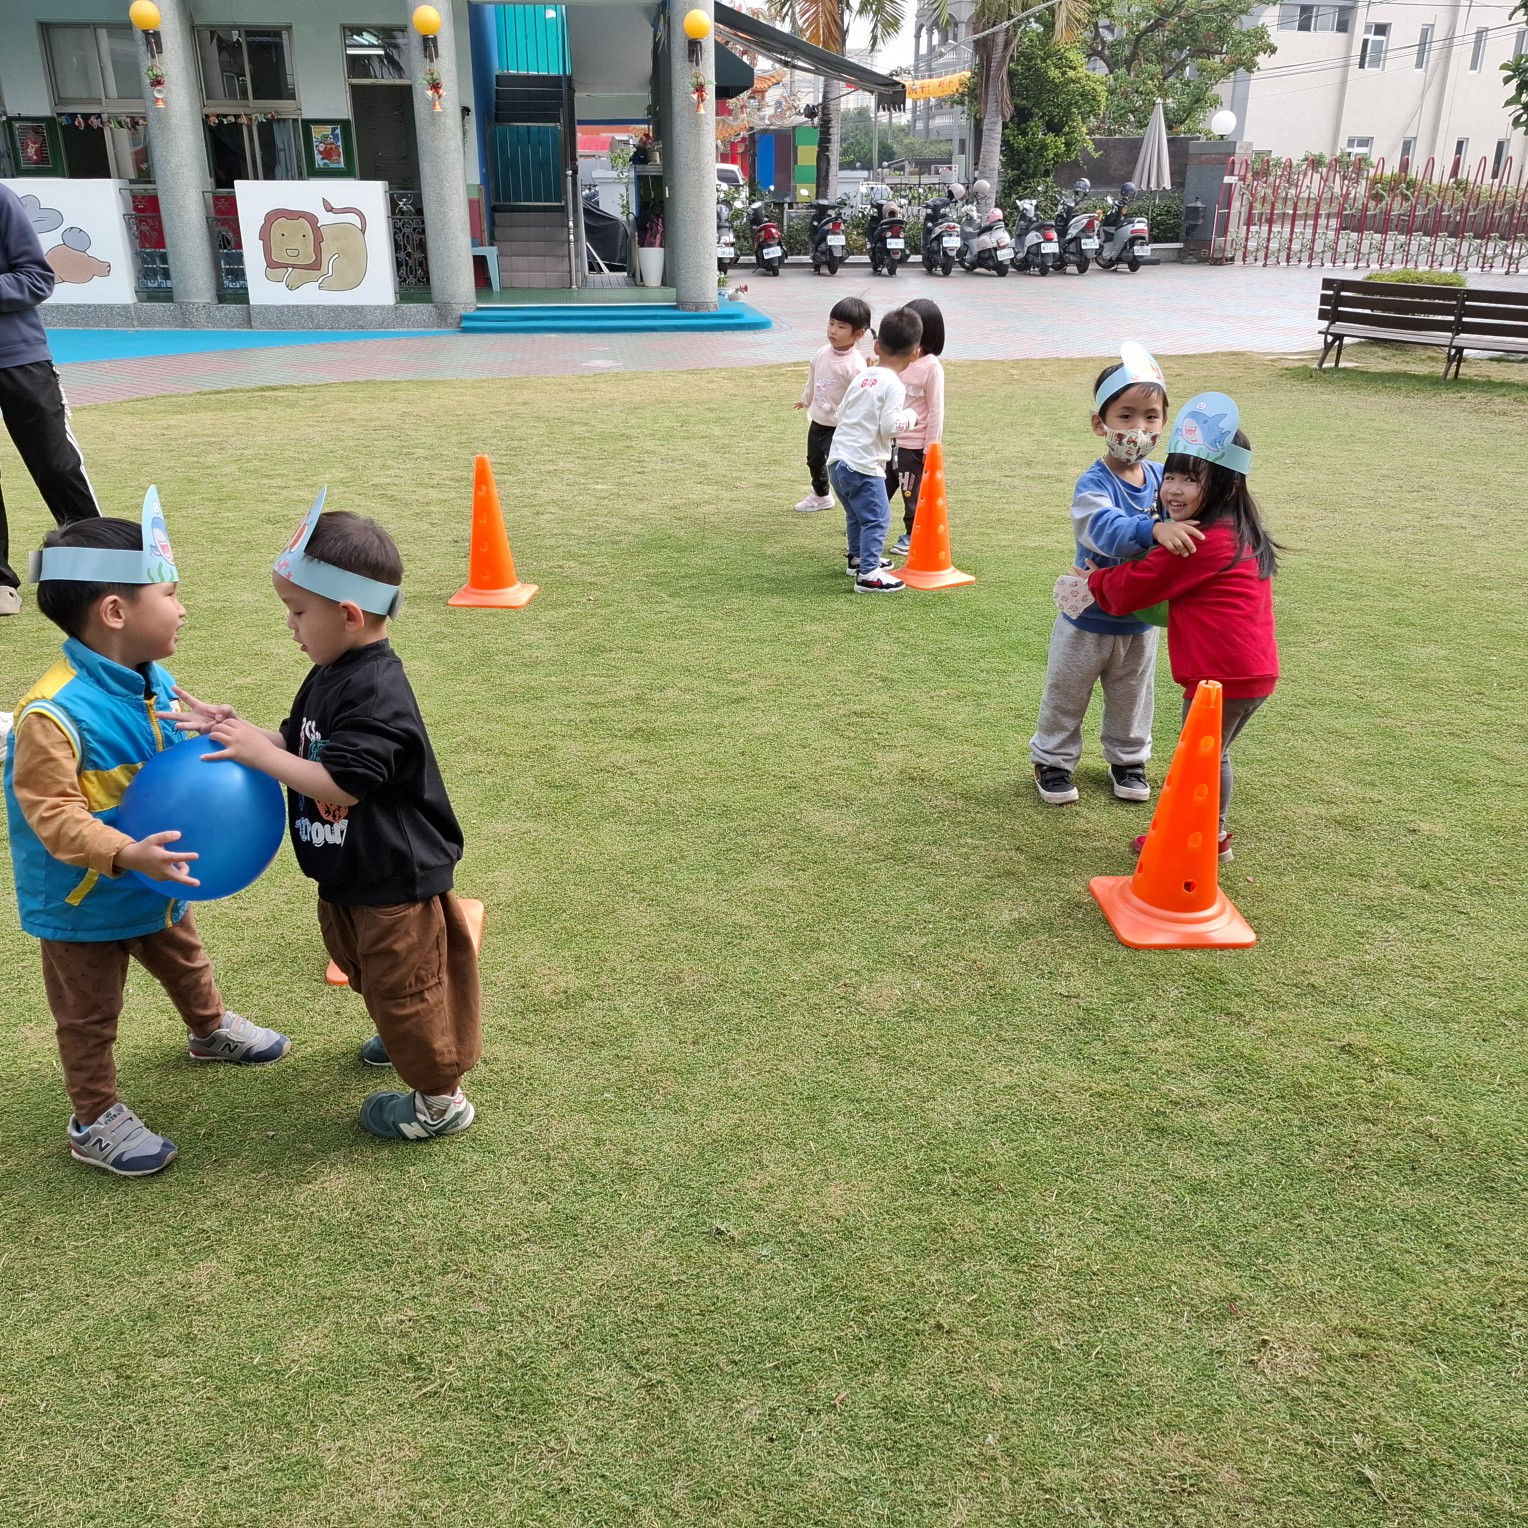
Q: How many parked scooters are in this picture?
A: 9